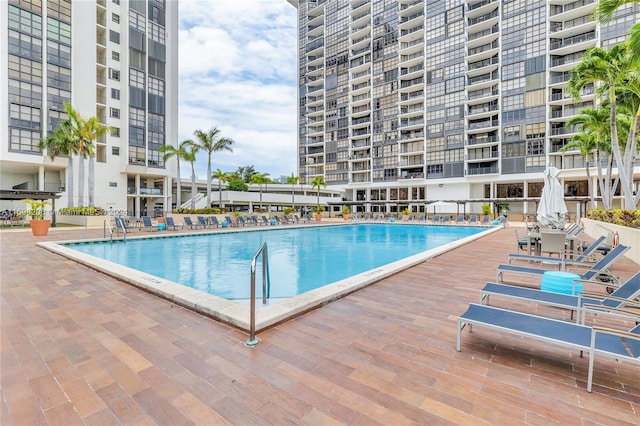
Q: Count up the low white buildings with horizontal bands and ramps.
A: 1